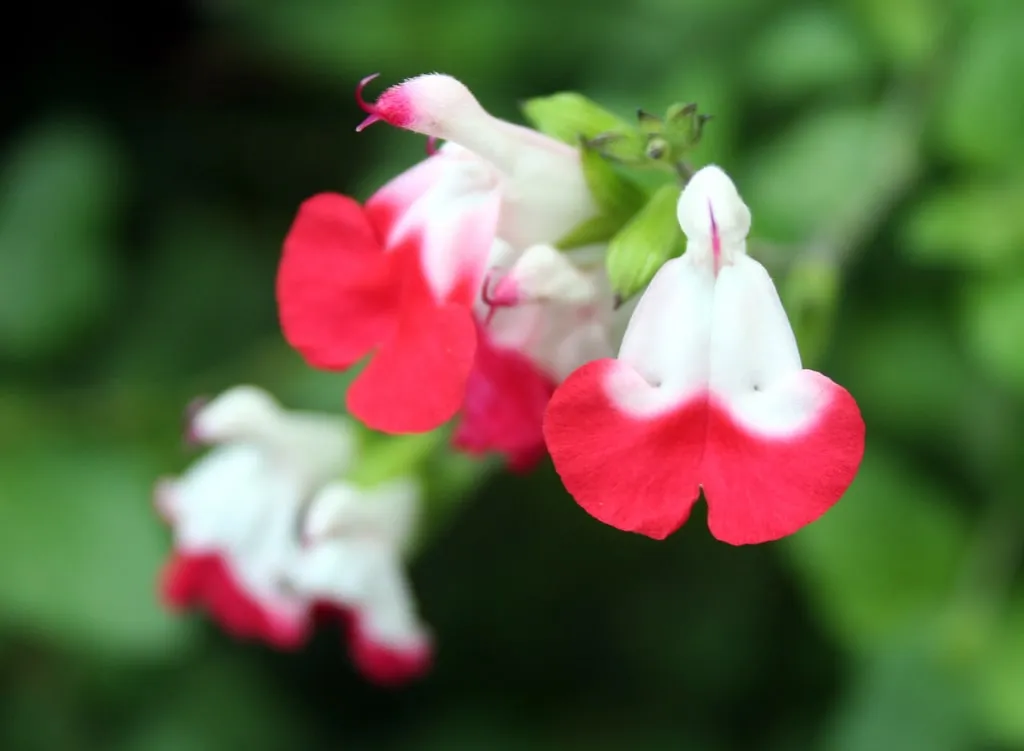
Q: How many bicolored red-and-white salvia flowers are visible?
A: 5